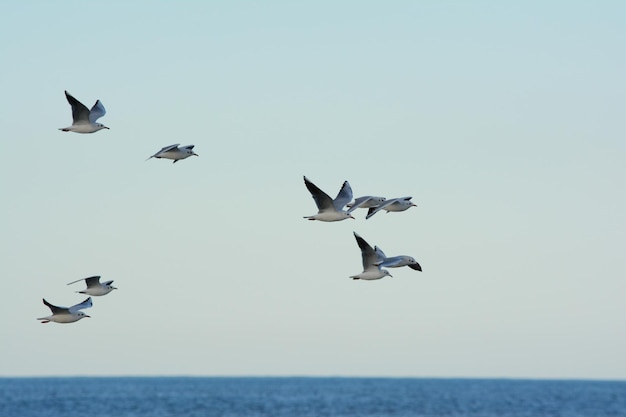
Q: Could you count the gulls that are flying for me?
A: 9